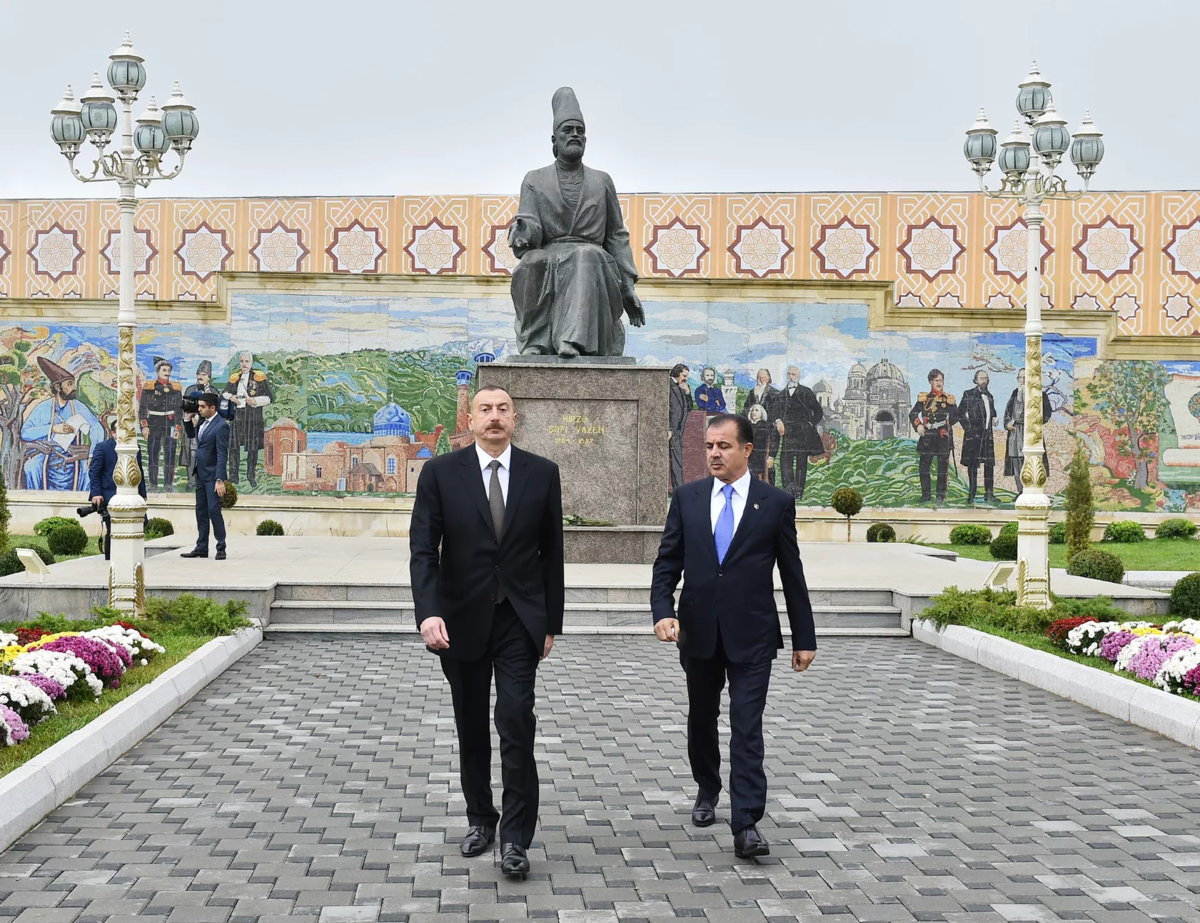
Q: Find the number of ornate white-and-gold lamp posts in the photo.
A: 2